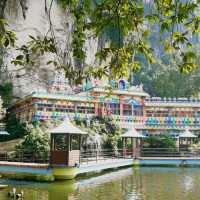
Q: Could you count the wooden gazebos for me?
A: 3